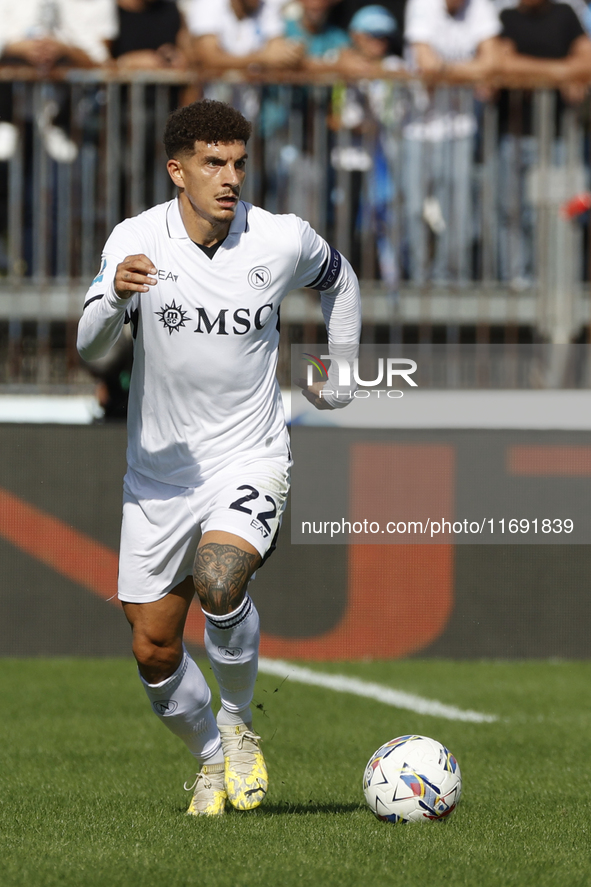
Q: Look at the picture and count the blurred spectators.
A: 7